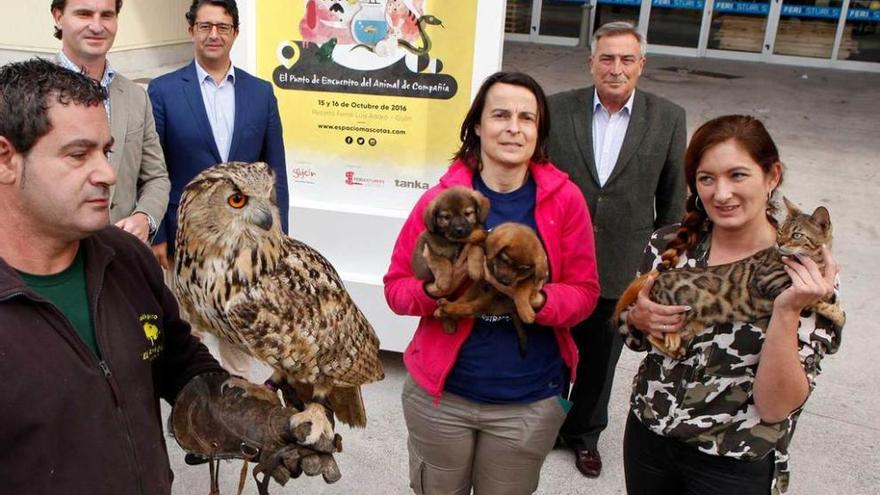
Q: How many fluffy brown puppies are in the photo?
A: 2